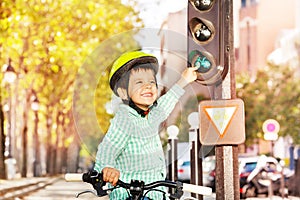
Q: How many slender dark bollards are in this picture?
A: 2